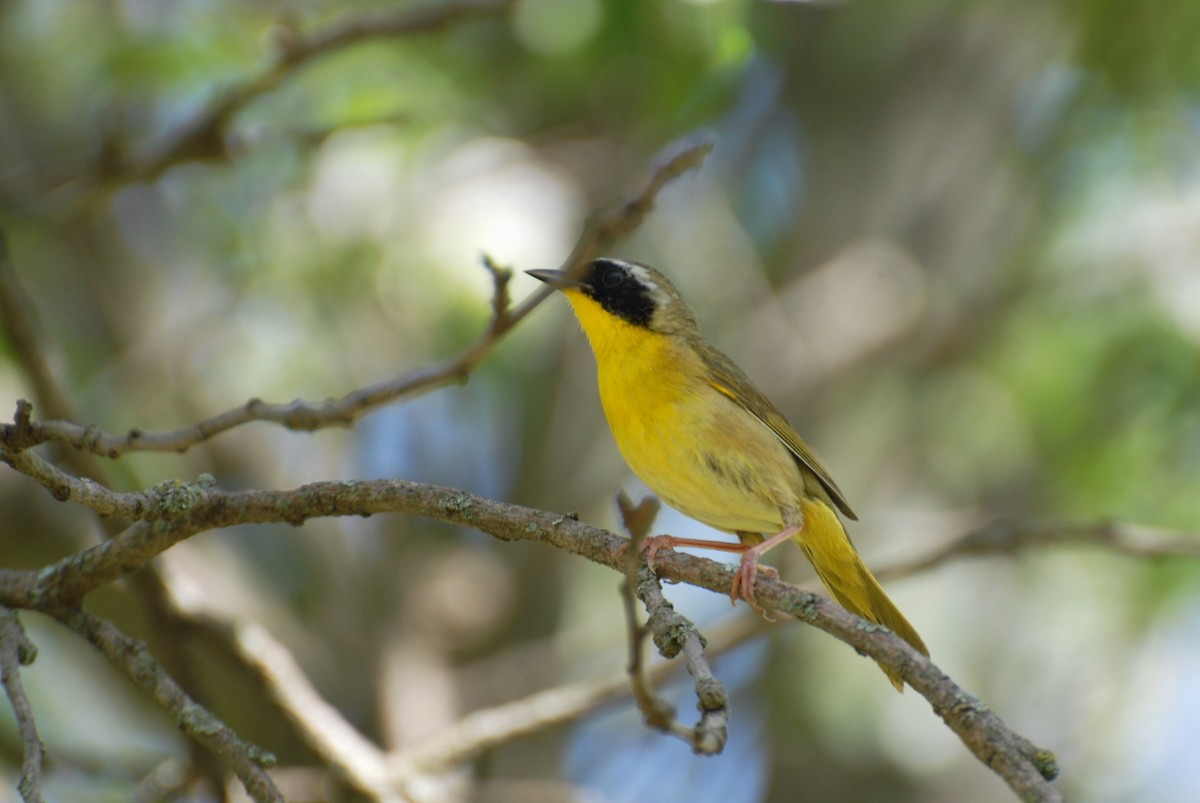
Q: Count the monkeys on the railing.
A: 0